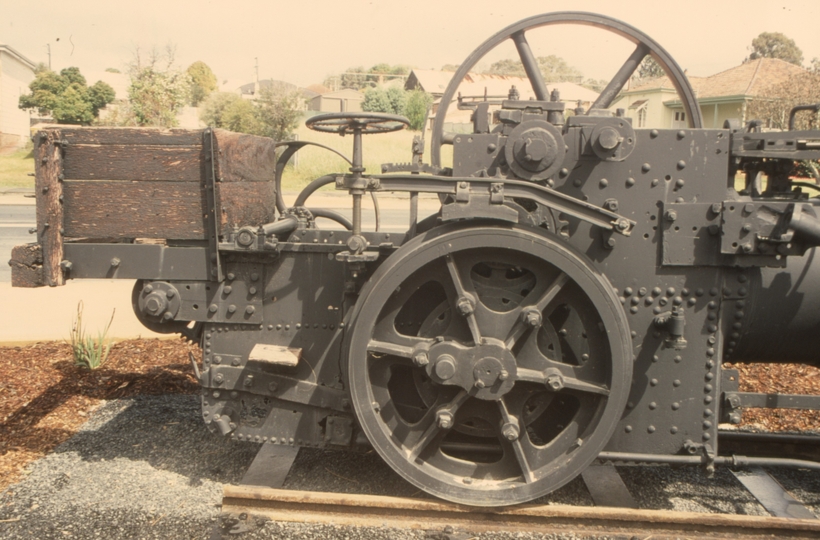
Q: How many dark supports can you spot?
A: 3